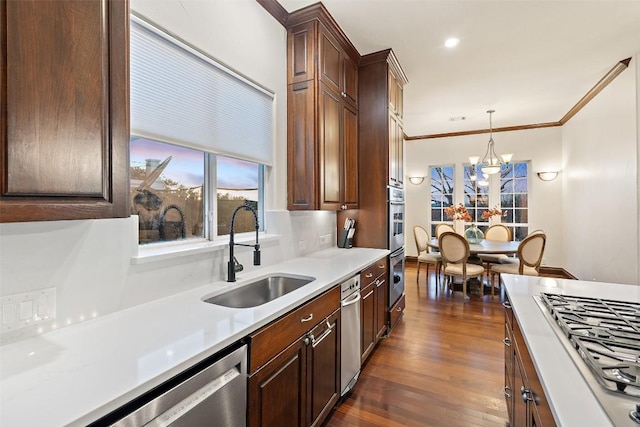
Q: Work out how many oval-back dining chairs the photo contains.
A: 6